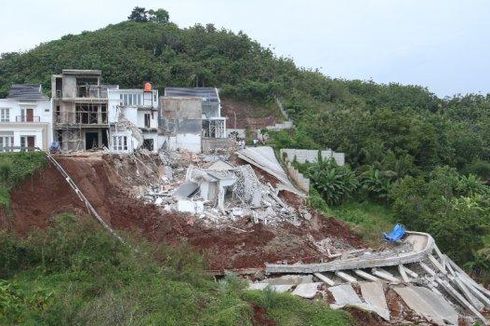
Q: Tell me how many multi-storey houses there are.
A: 4